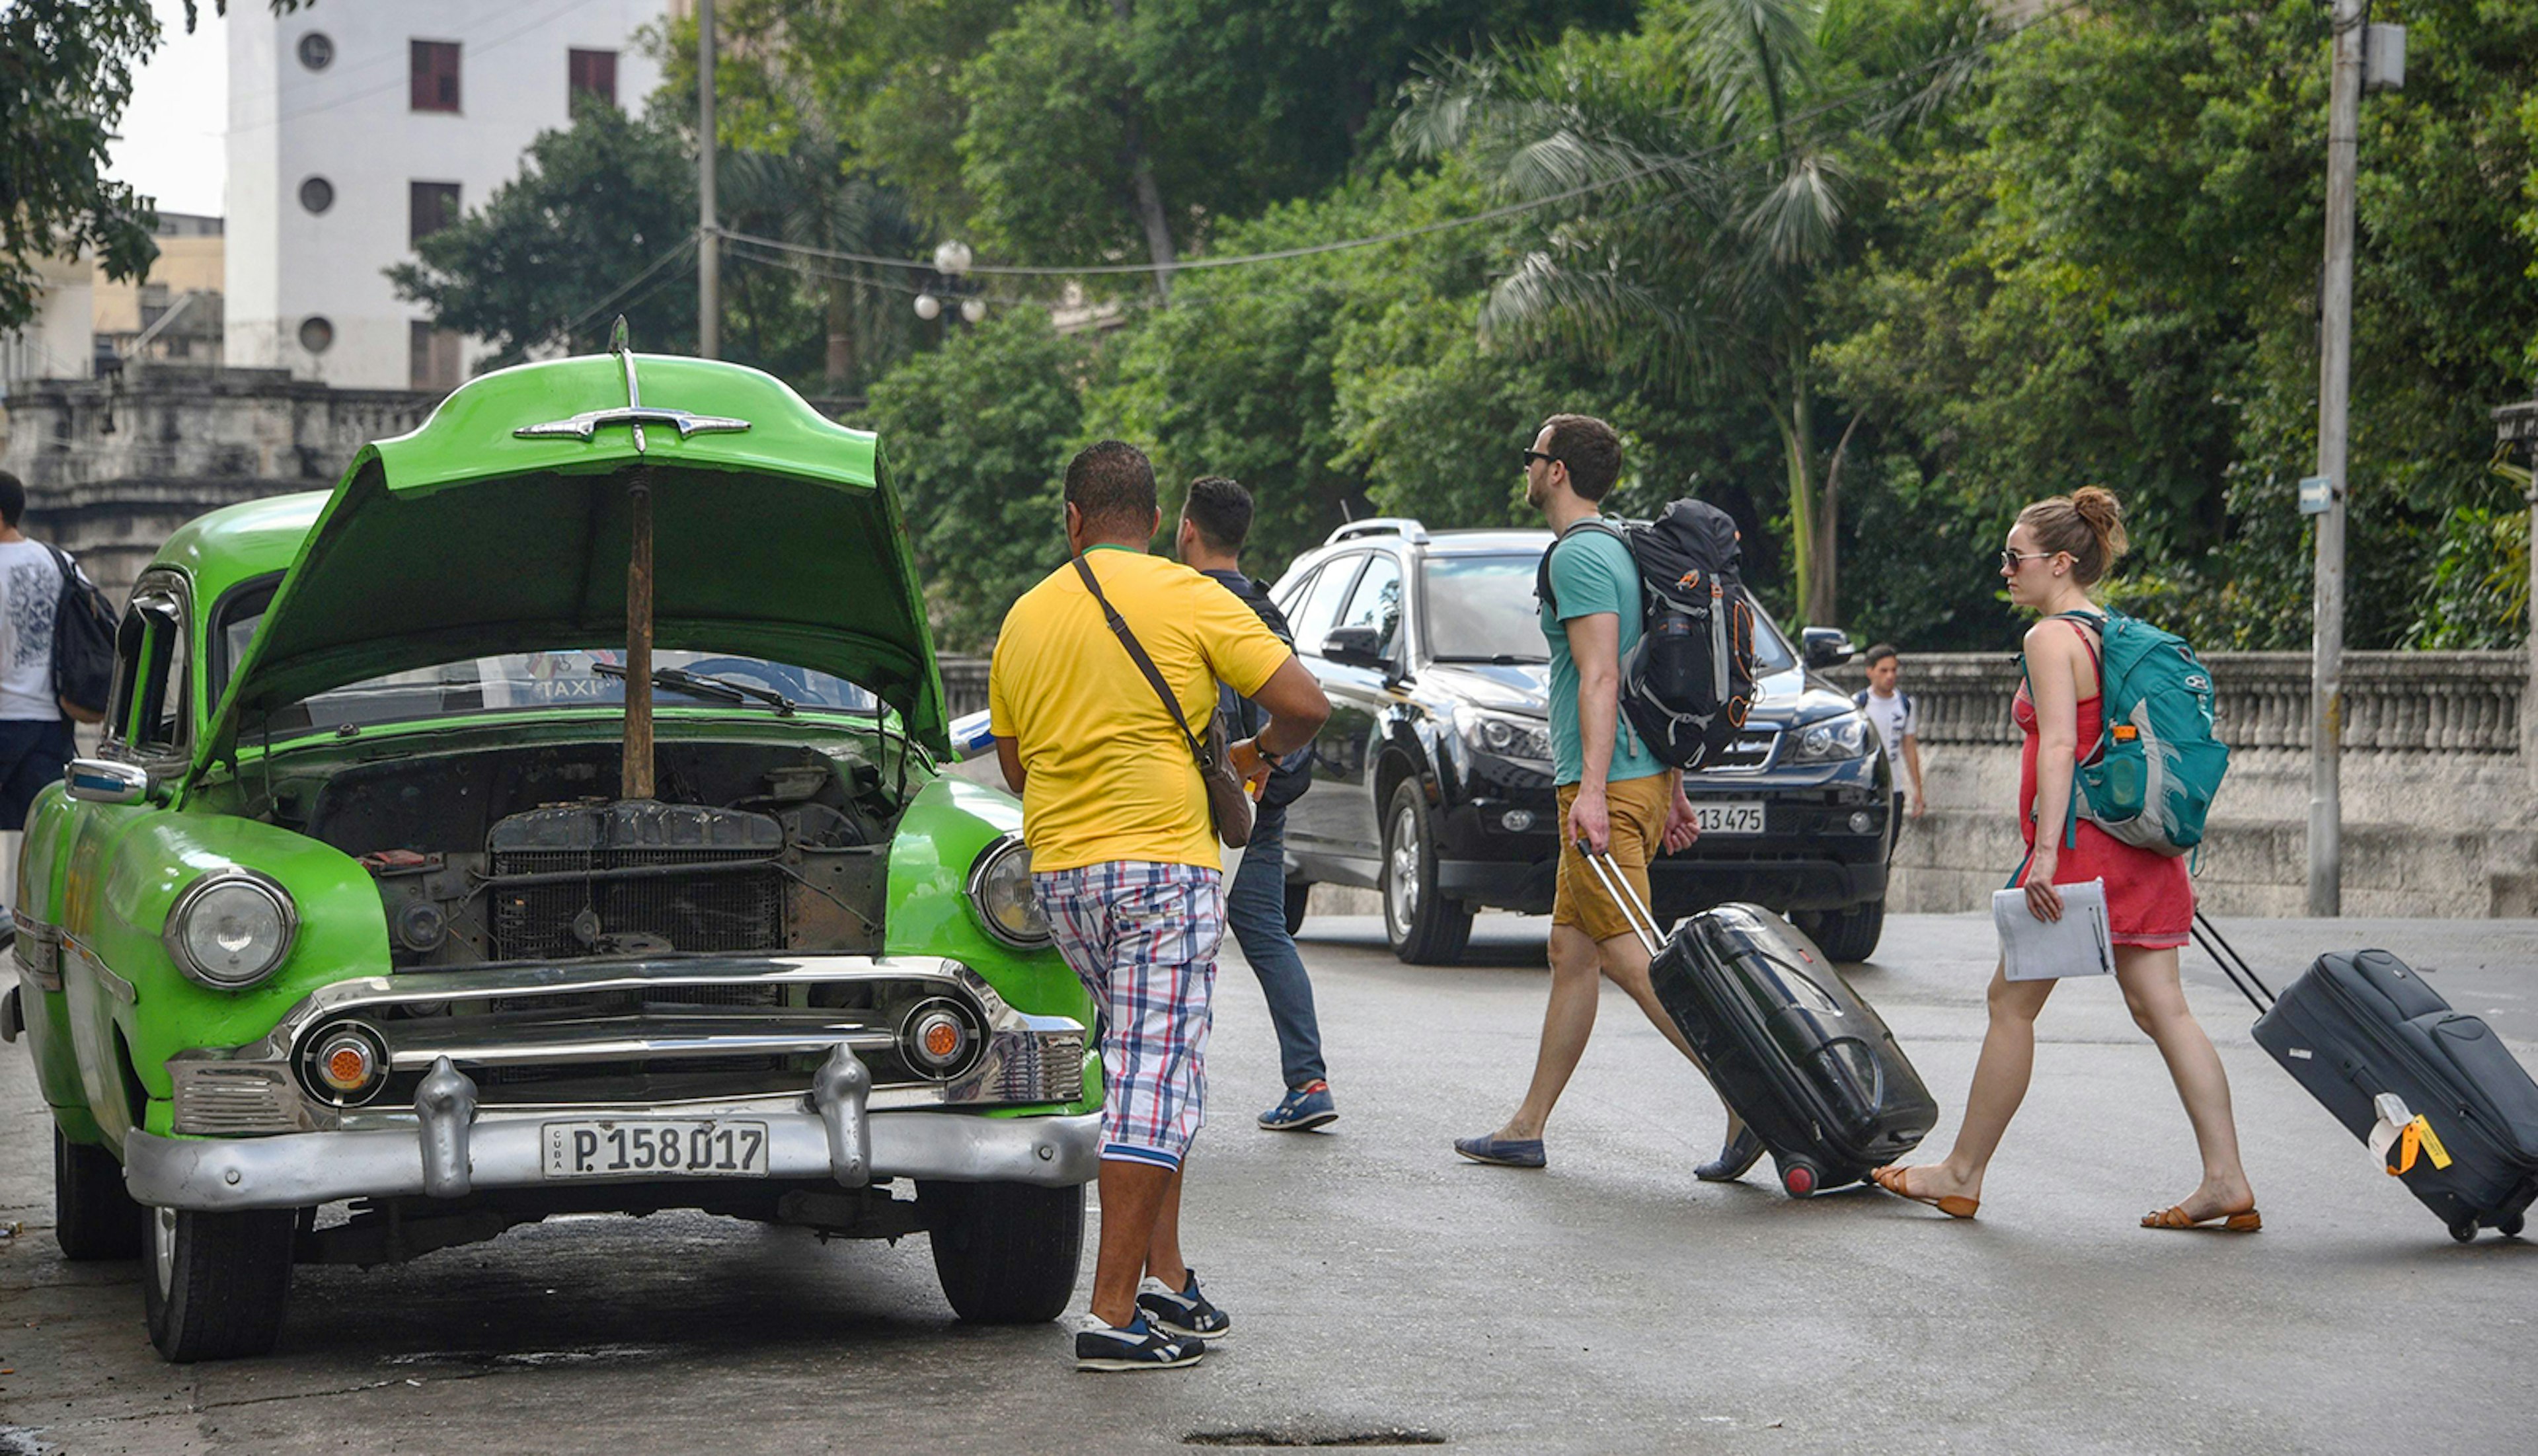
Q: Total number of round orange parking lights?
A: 2